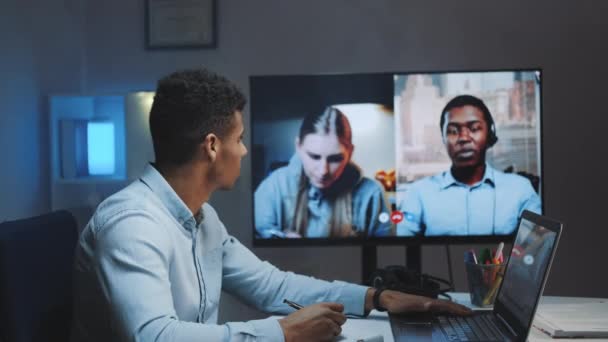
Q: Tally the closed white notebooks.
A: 1